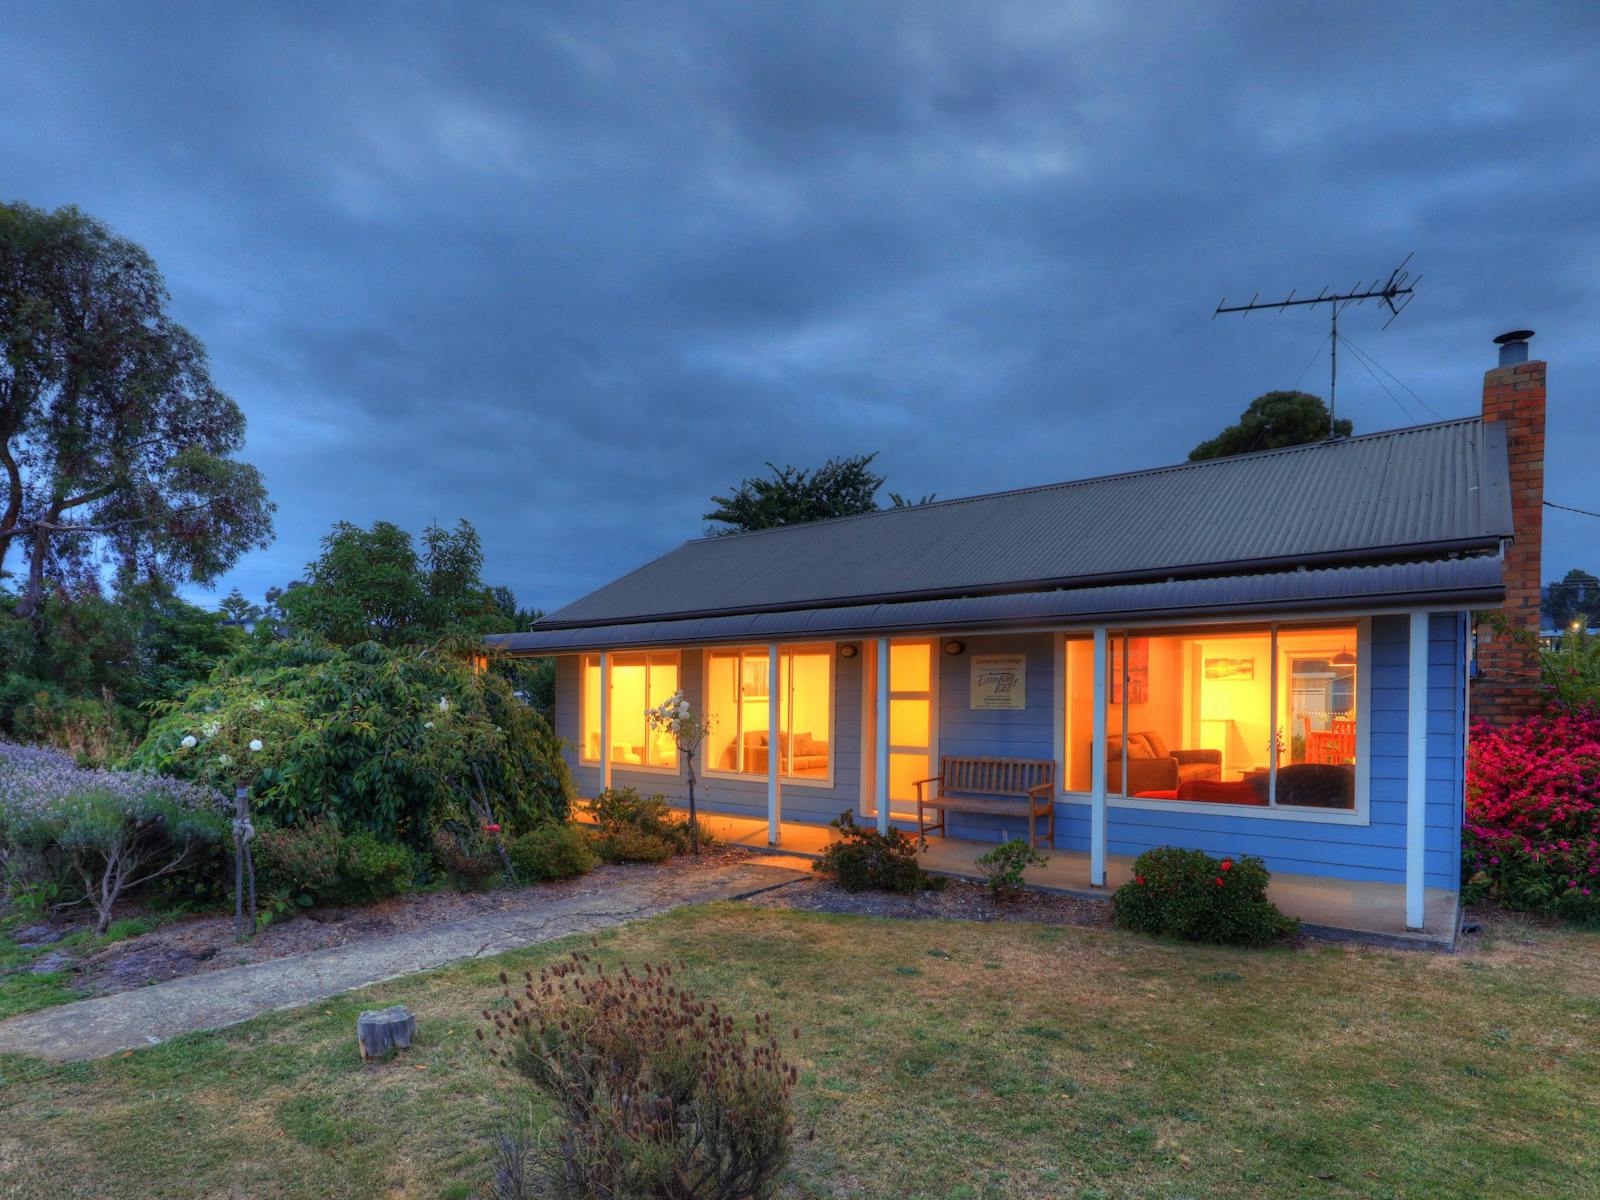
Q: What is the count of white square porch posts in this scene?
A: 5